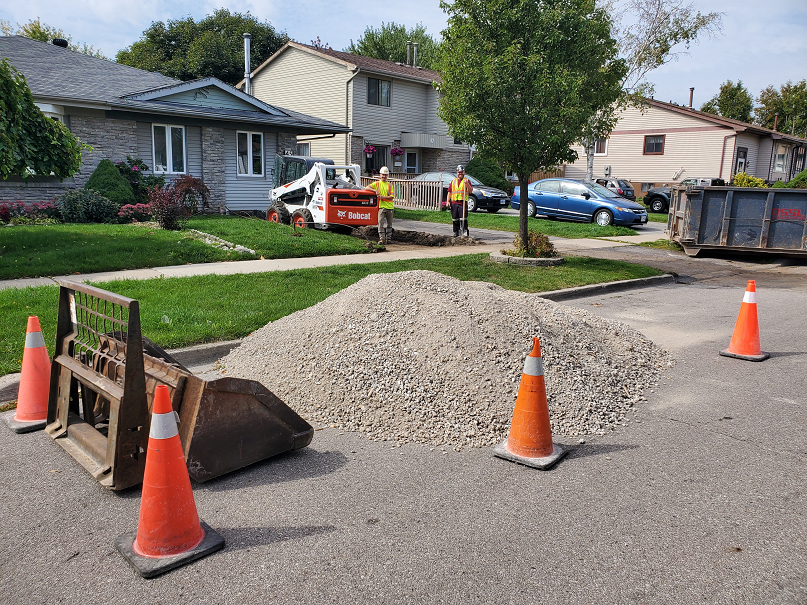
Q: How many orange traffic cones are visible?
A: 4